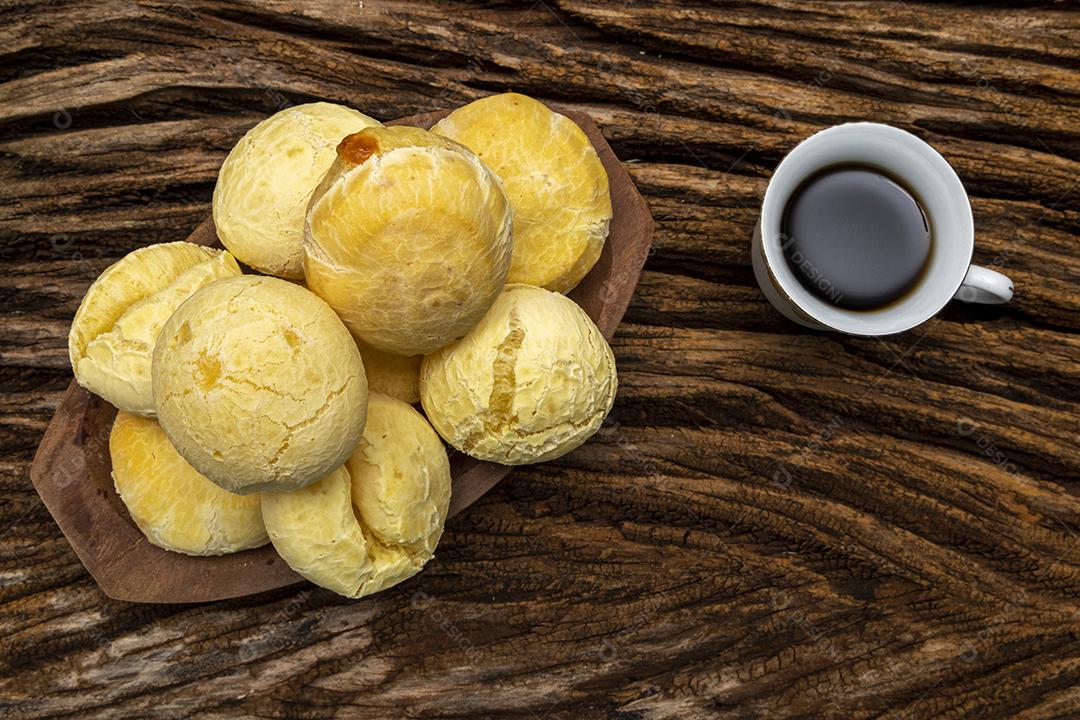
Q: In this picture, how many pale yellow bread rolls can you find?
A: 9